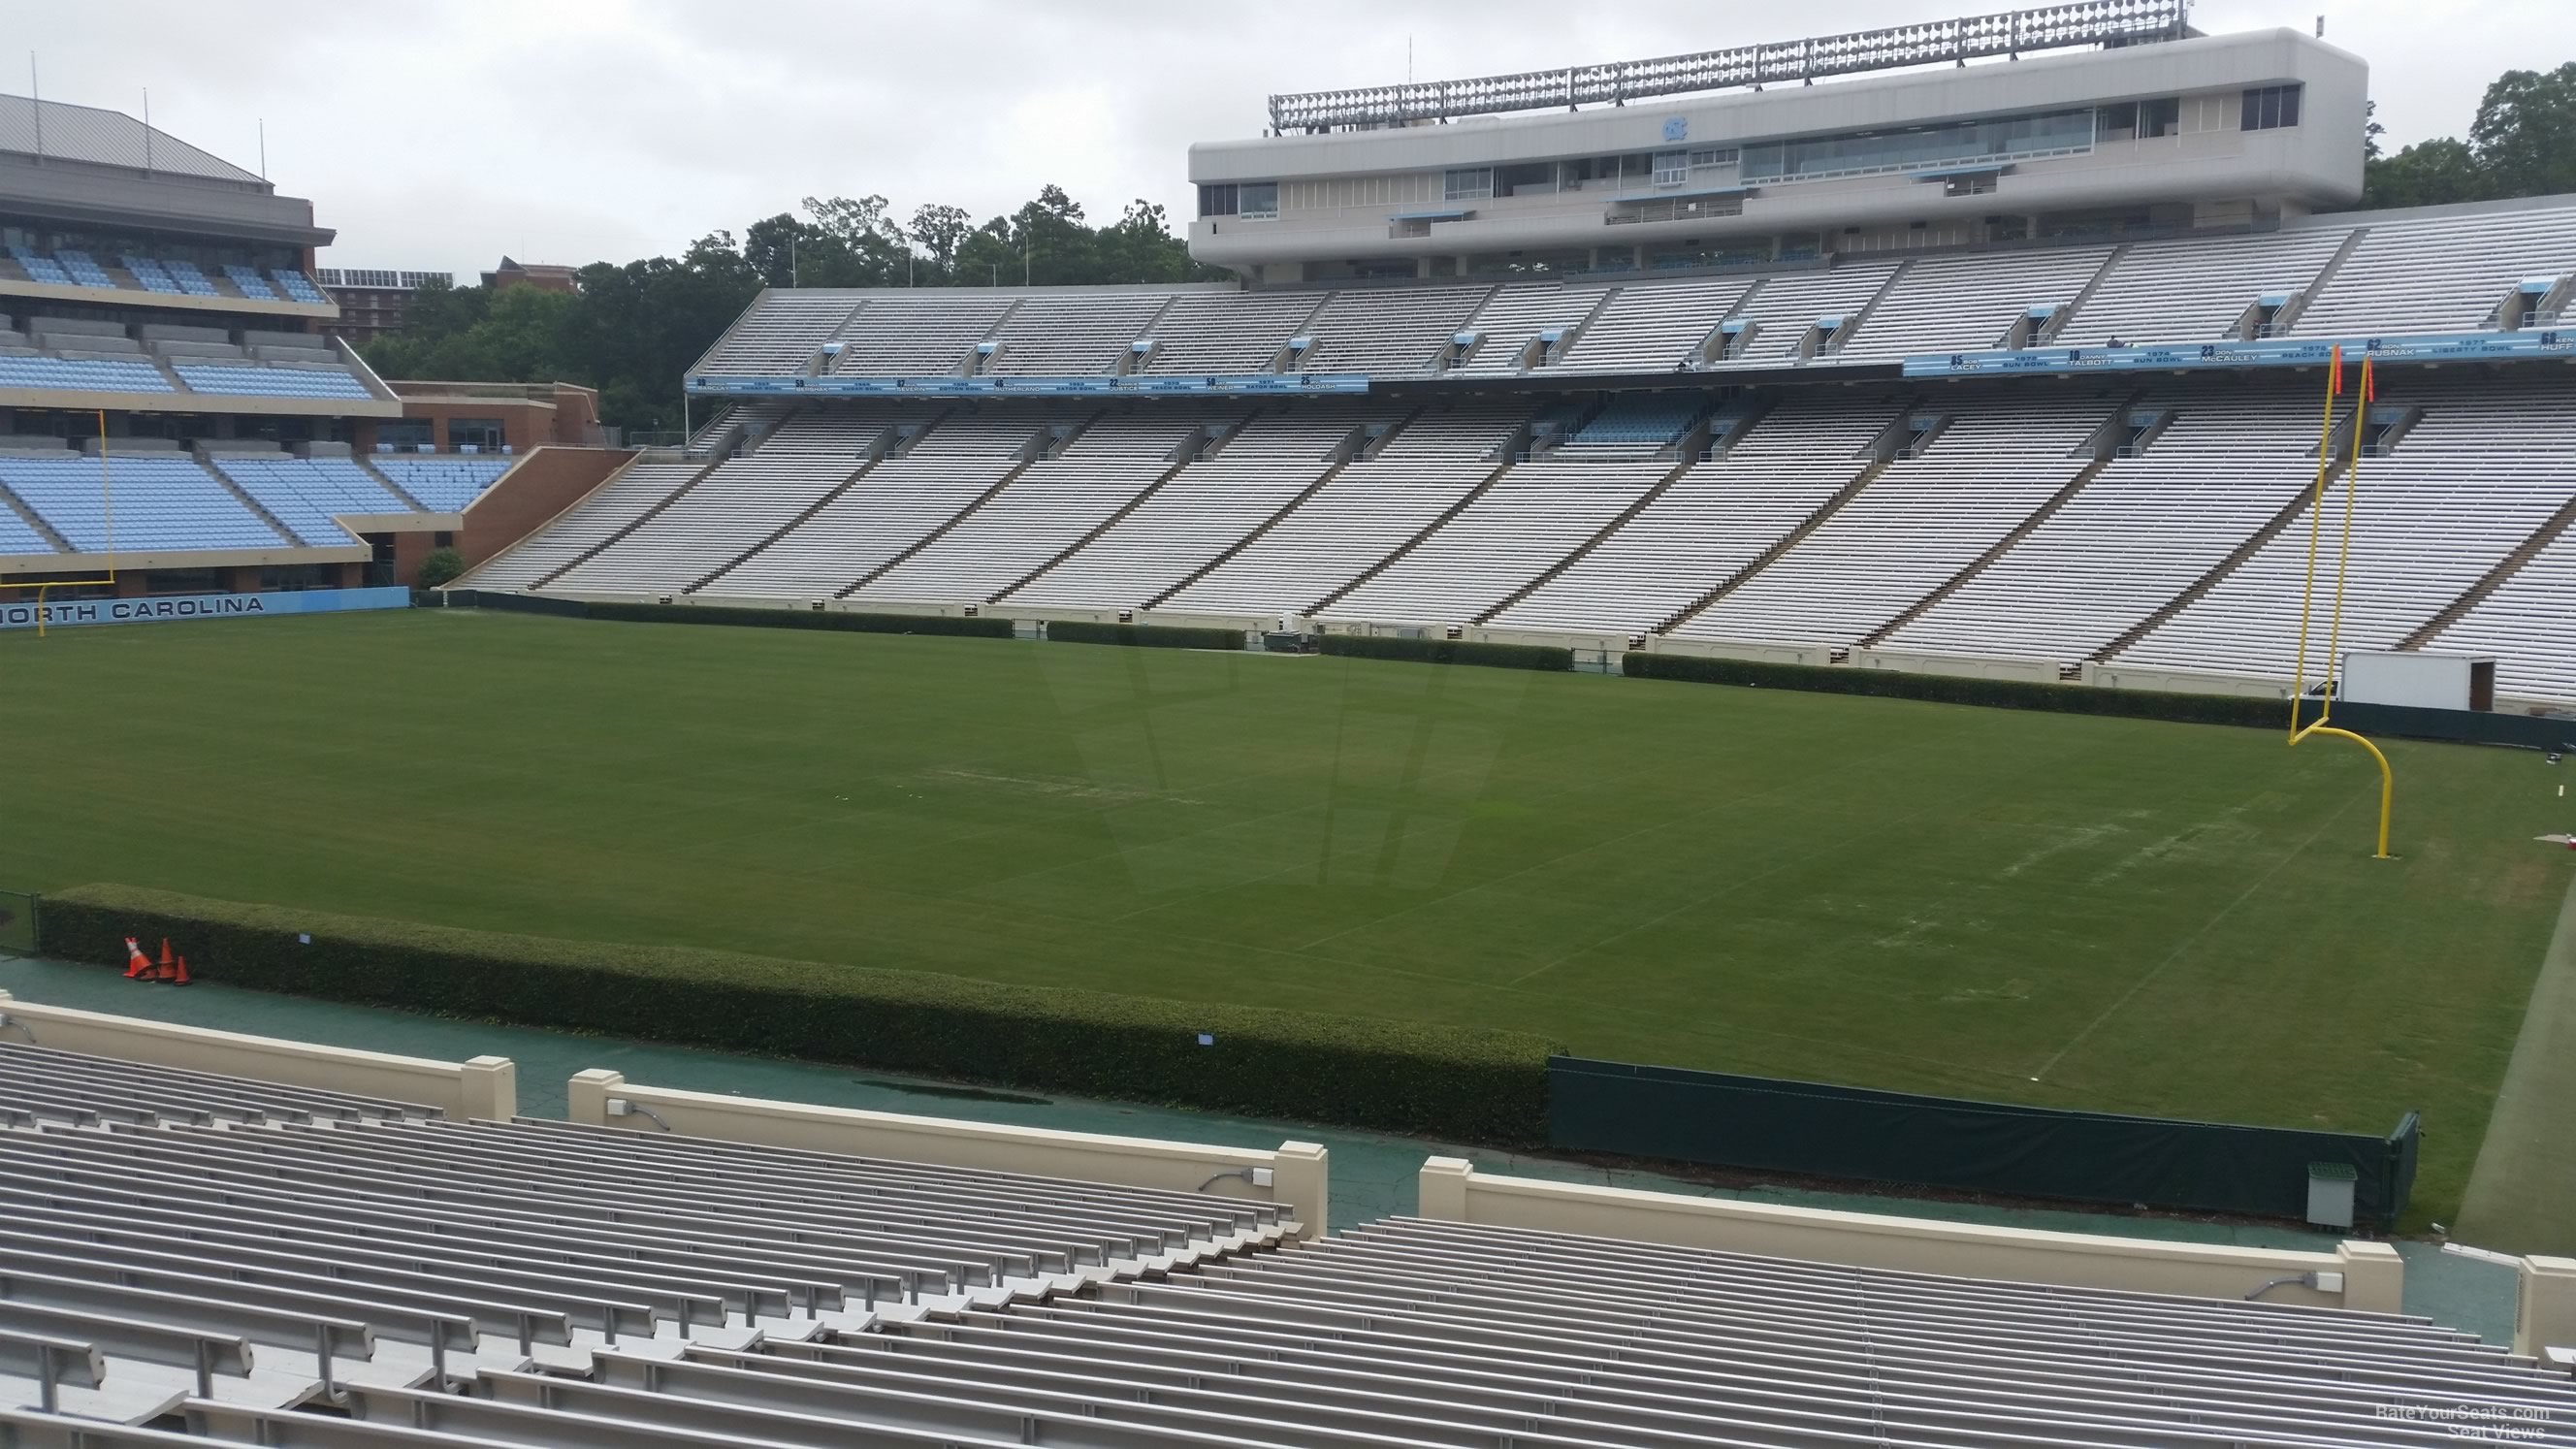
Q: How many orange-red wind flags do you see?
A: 2